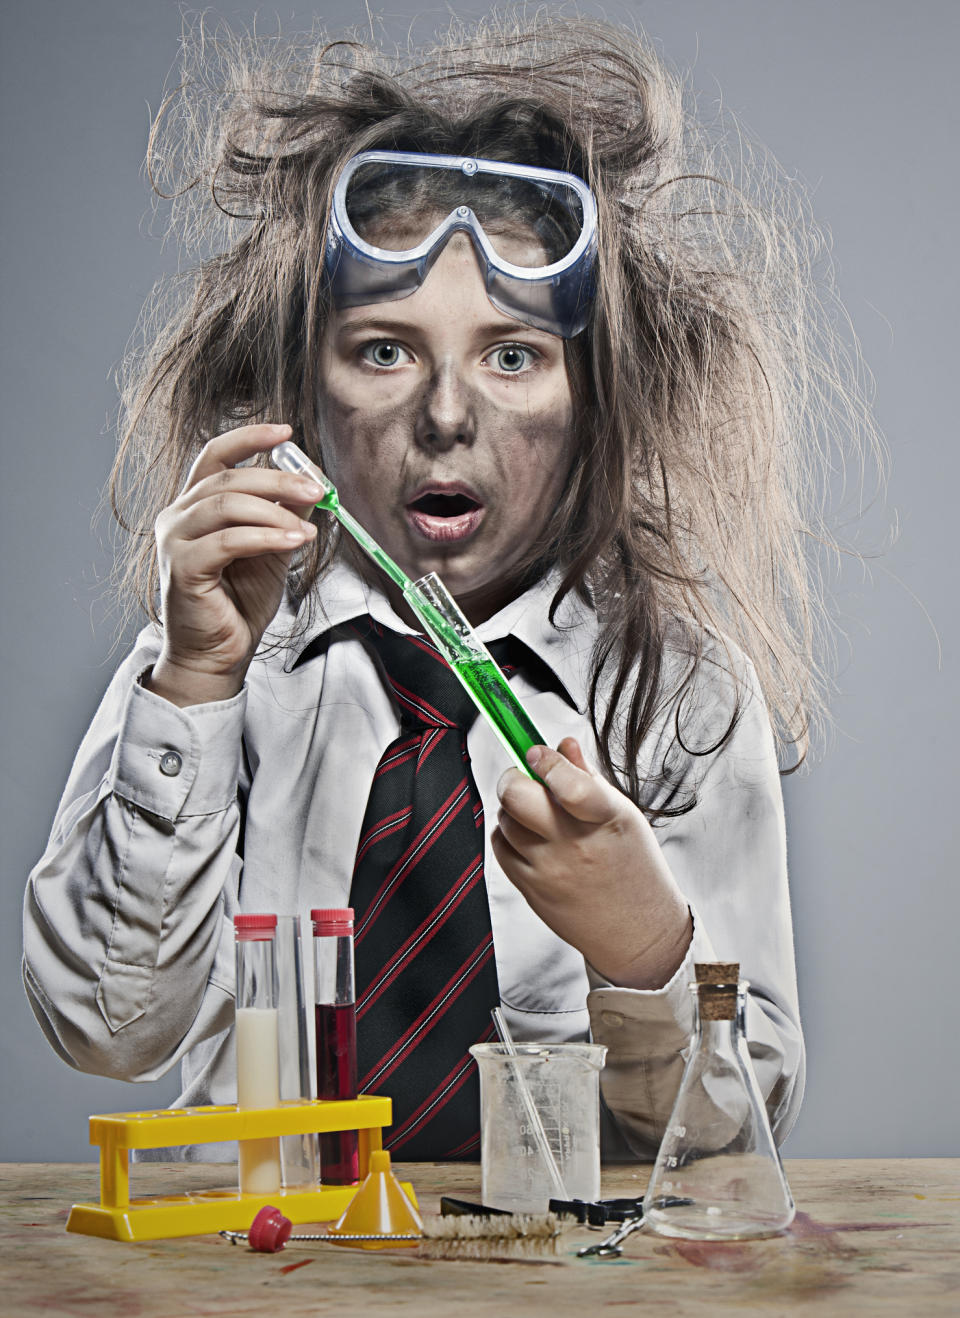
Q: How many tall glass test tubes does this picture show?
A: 4